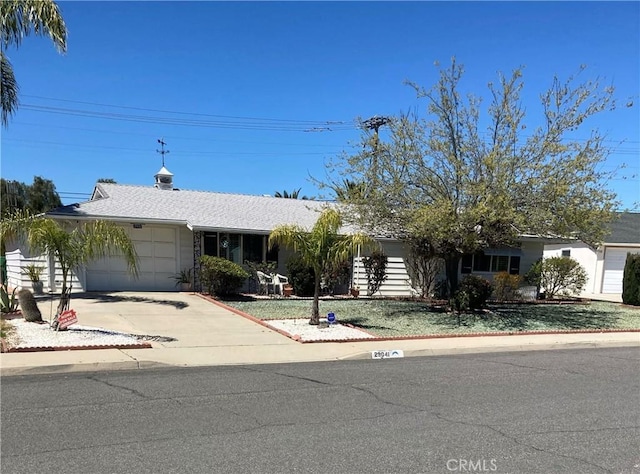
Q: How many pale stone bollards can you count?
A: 0